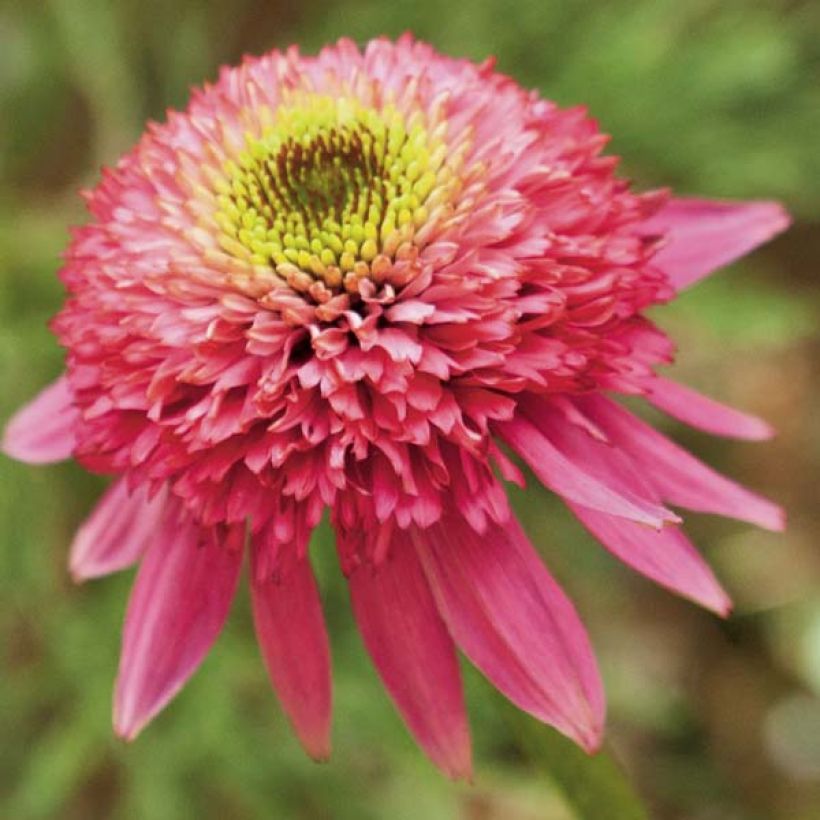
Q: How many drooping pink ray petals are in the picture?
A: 11